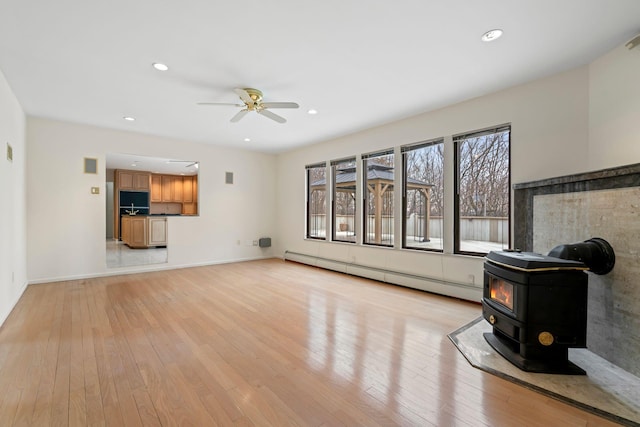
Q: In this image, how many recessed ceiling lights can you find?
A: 5